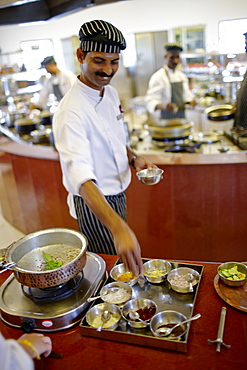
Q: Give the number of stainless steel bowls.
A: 9